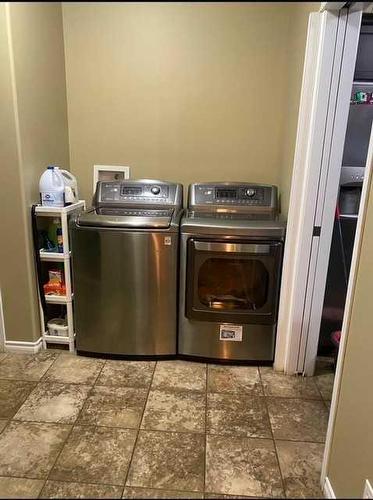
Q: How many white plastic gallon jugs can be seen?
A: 2